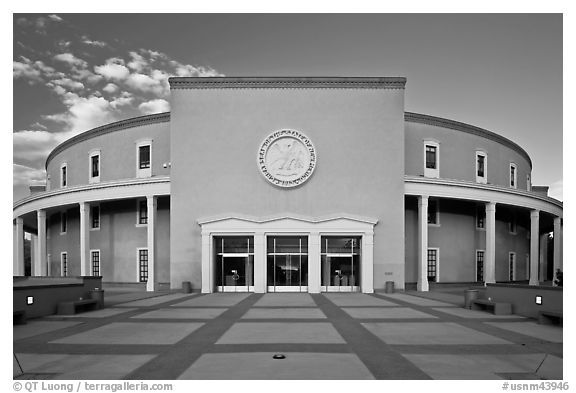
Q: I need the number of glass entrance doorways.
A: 3